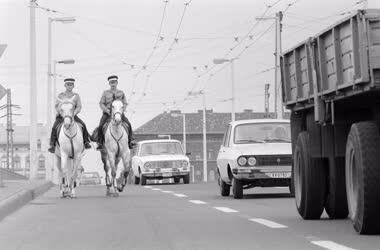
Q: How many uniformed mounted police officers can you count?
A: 2